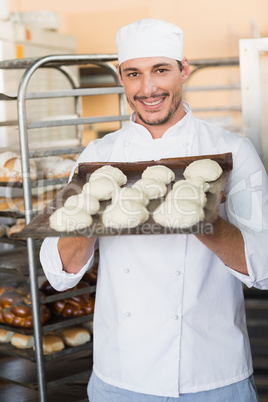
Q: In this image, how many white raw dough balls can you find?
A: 12